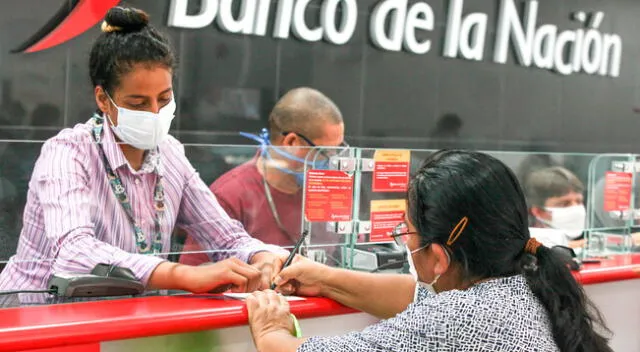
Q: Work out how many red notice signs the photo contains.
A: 4